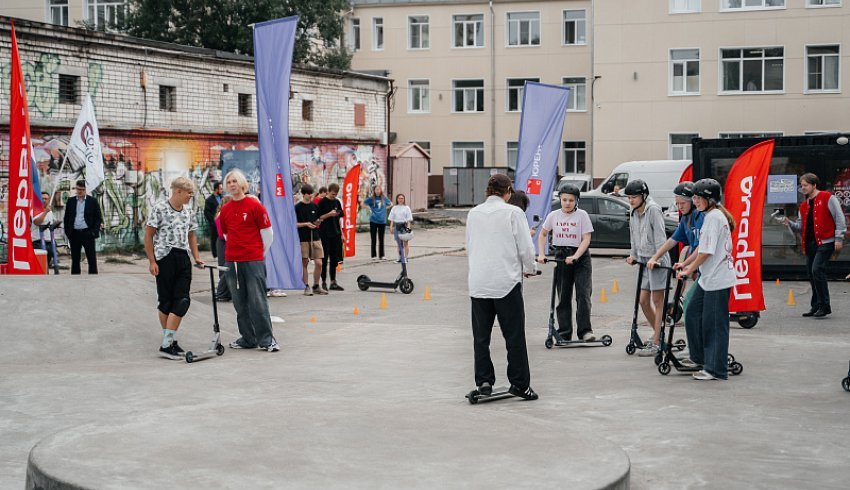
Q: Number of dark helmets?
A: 4